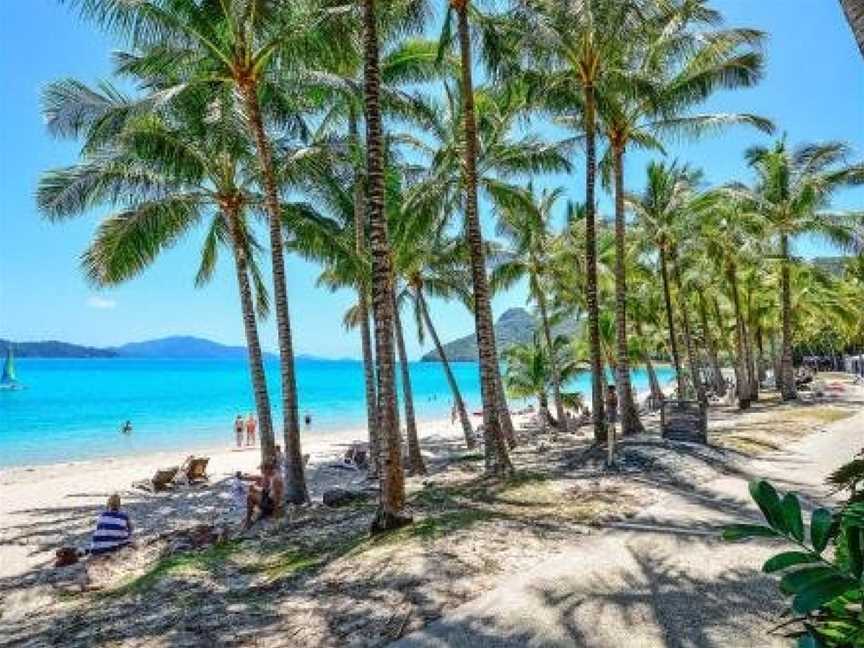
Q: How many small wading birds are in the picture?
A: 0